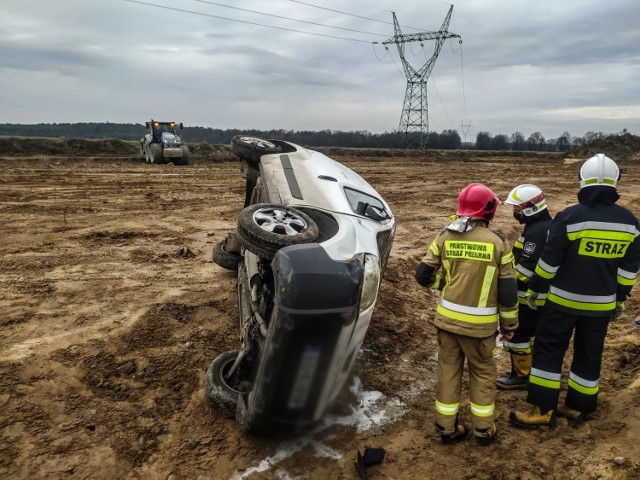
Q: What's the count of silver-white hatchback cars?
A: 1